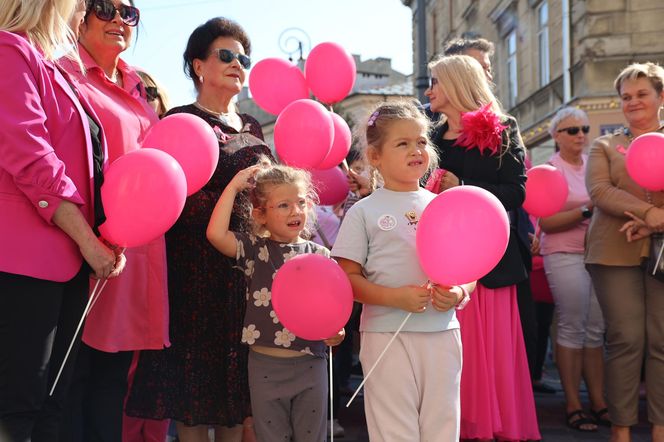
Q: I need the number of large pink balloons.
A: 11